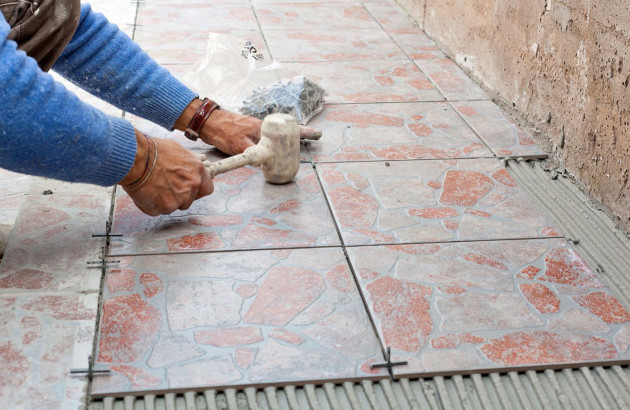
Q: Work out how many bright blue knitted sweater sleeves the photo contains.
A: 2